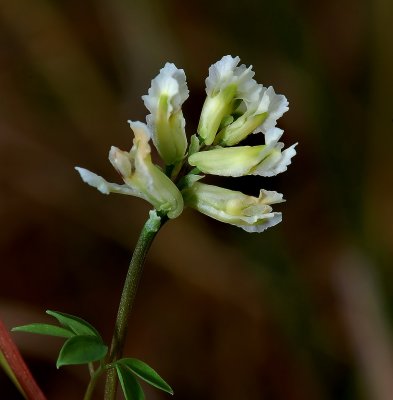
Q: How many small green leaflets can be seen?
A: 5